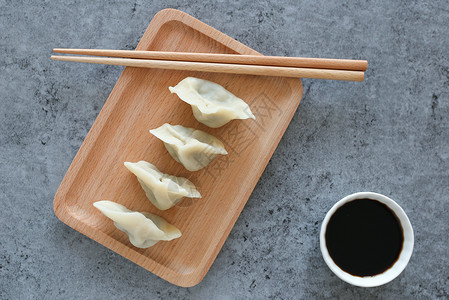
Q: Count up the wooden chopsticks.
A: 2